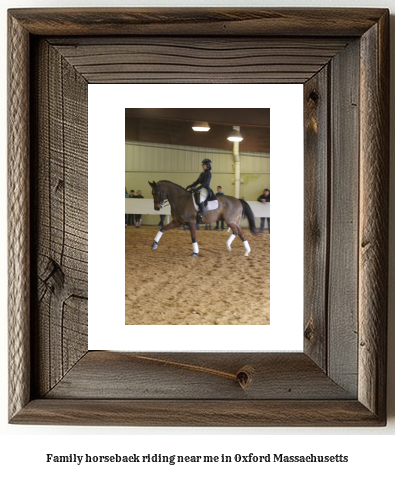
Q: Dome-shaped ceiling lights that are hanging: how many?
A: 2